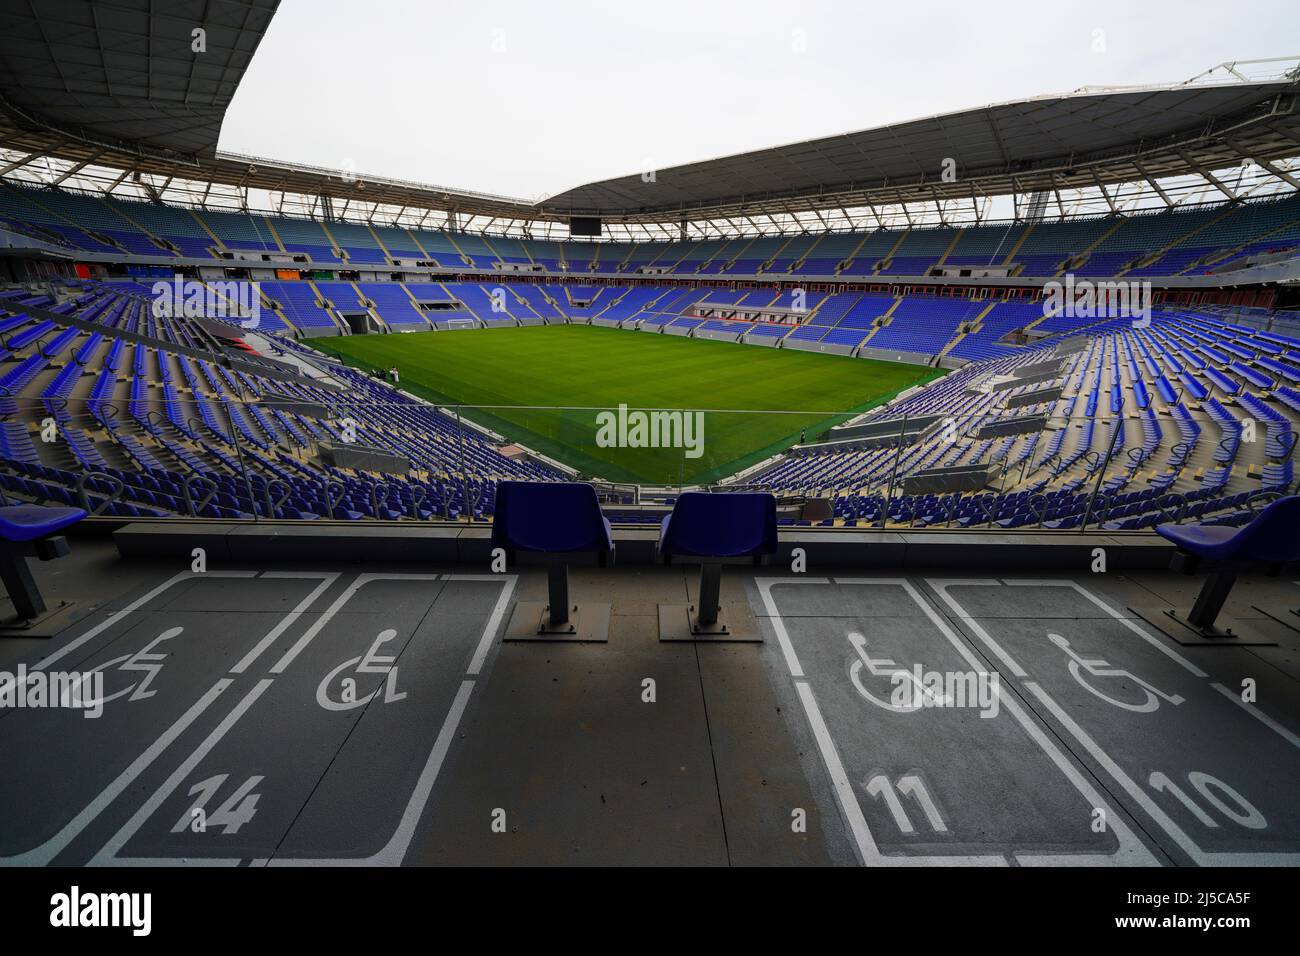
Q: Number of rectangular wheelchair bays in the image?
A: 4